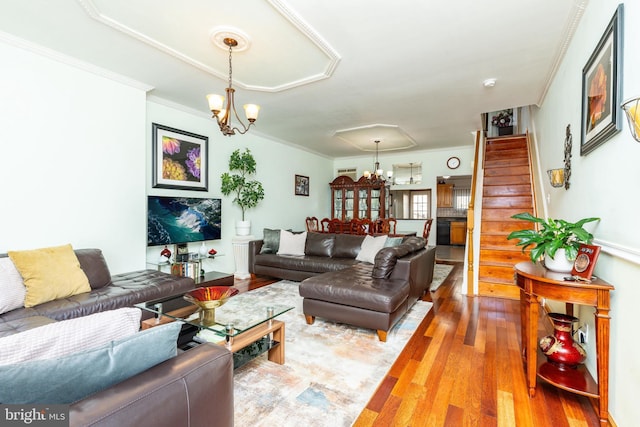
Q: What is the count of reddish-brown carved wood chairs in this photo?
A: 8